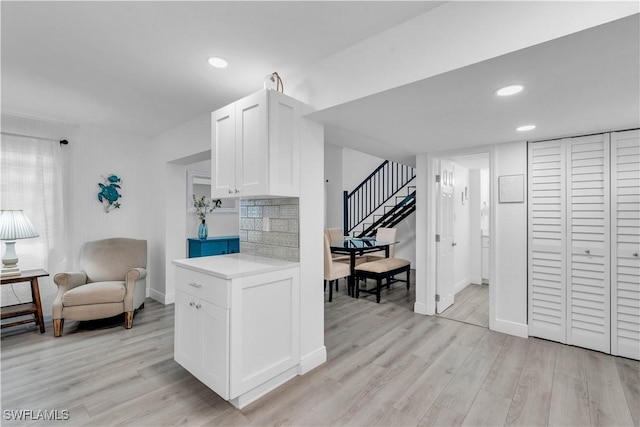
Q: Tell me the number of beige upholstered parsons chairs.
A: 3